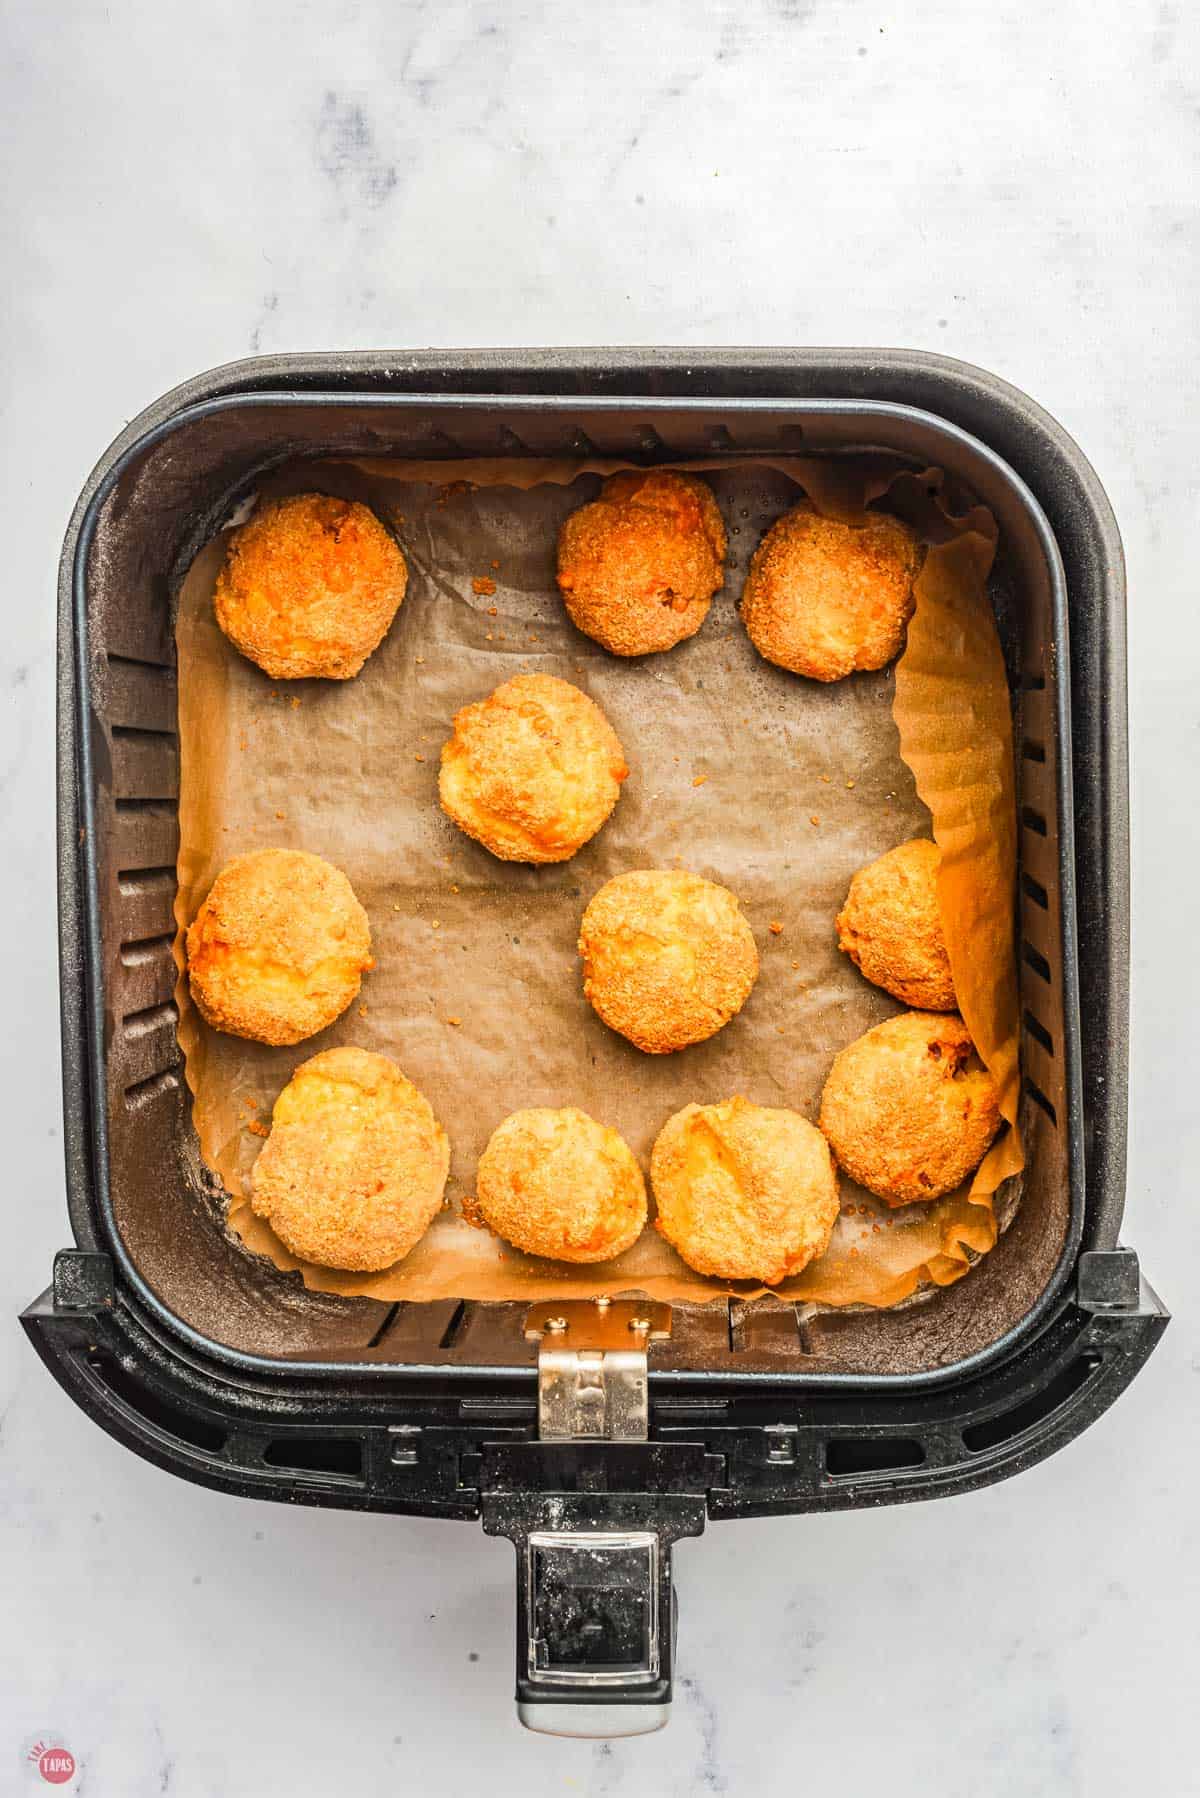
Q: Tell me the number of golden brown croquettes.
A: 11